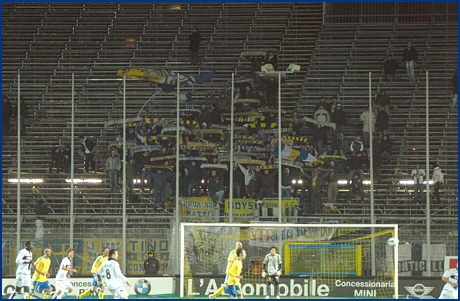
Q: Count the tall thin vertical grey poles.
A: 8